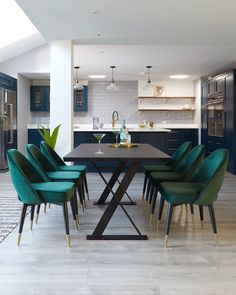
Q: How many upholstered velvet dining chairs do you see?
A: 6